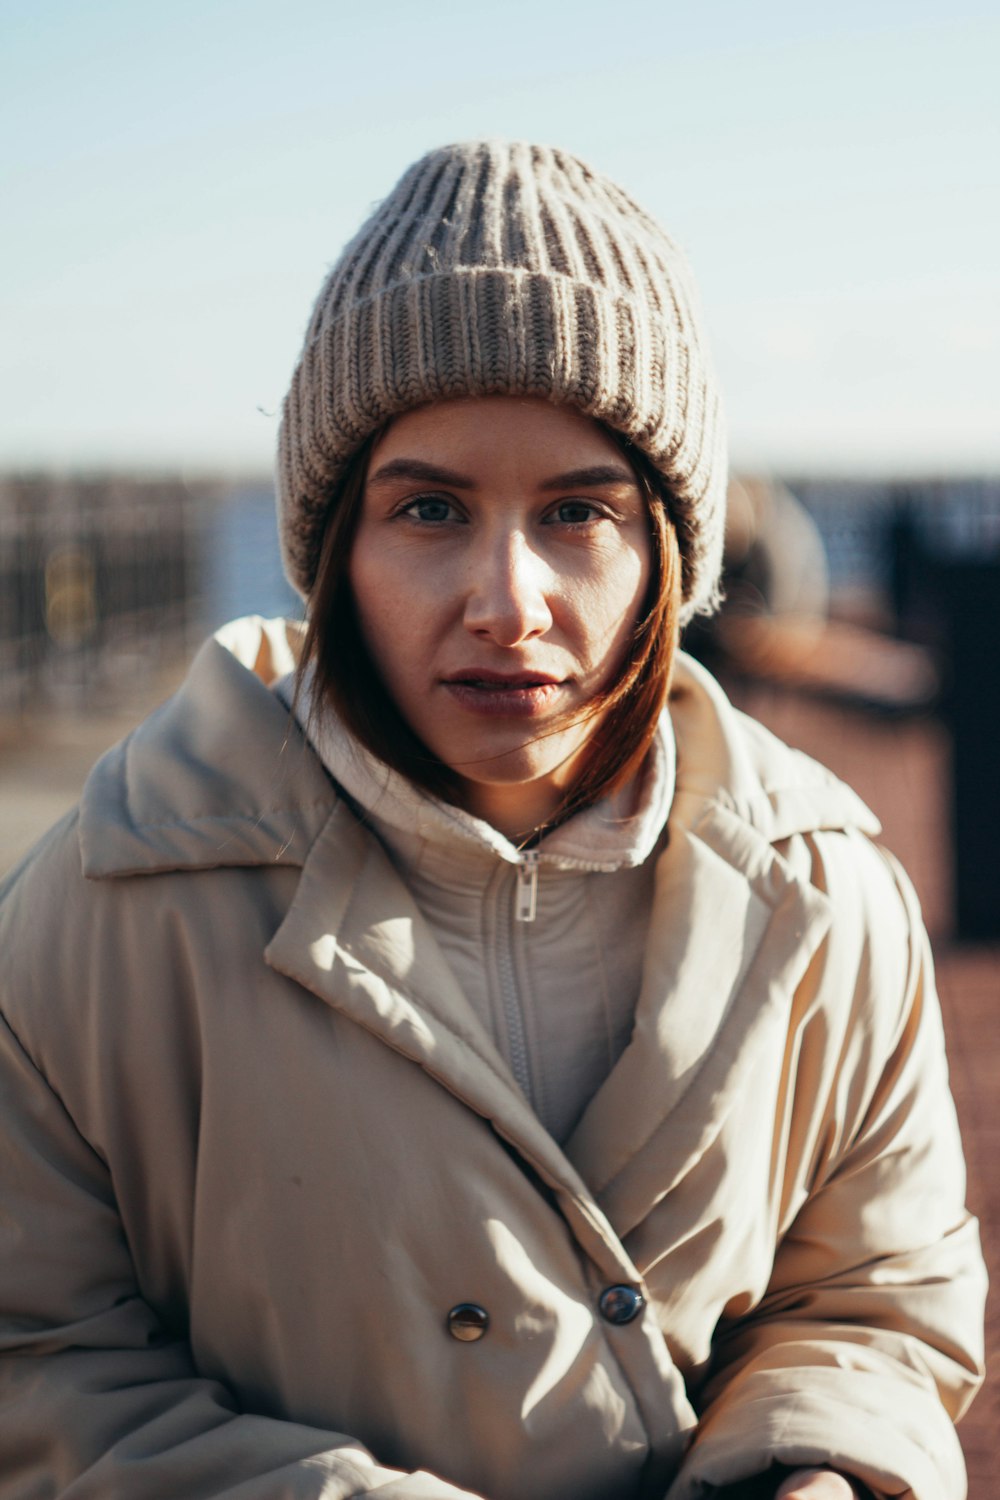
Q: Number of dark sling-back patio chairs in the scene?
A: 0